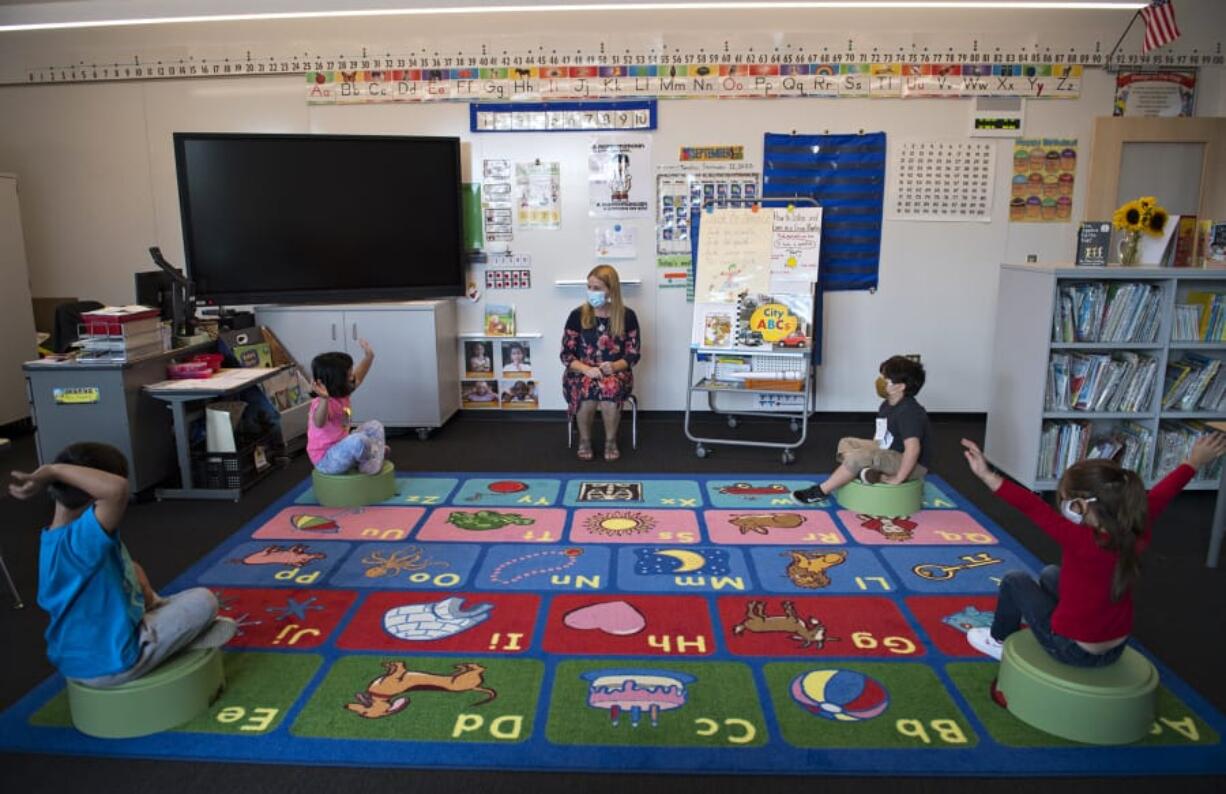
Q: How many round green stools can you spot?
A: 4